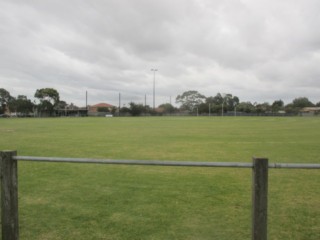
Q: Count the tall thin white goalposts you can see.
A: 4